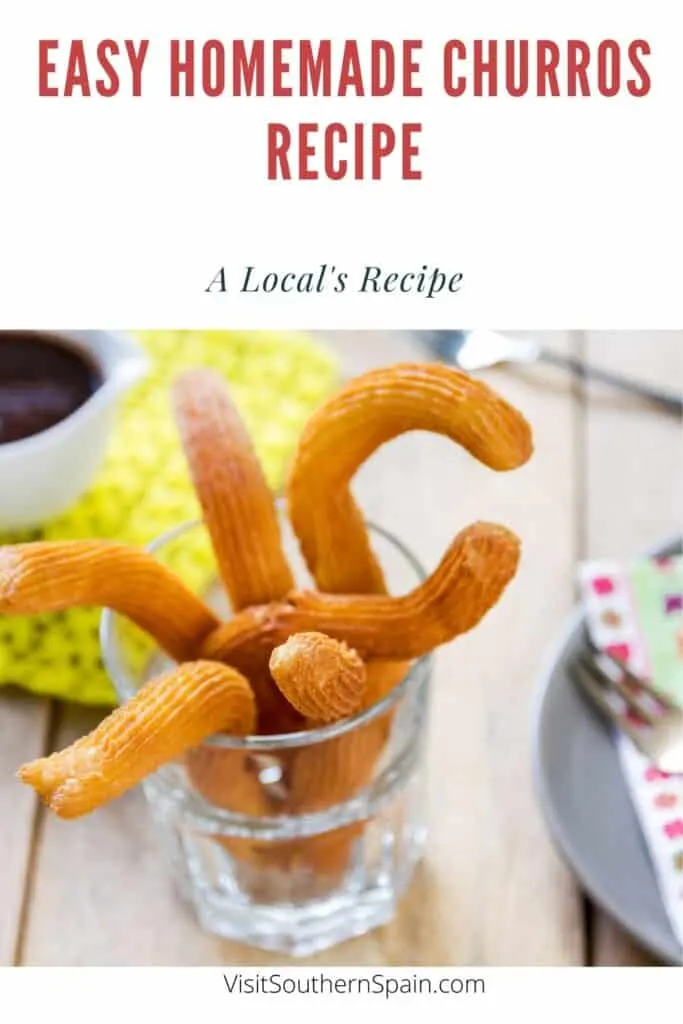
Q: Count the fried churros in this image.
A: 6